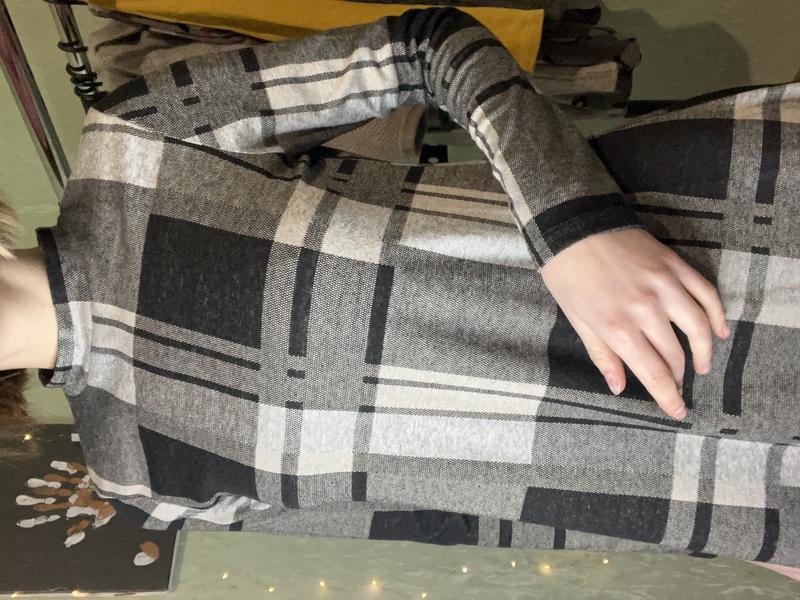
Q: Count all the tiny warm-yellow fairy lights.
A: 12